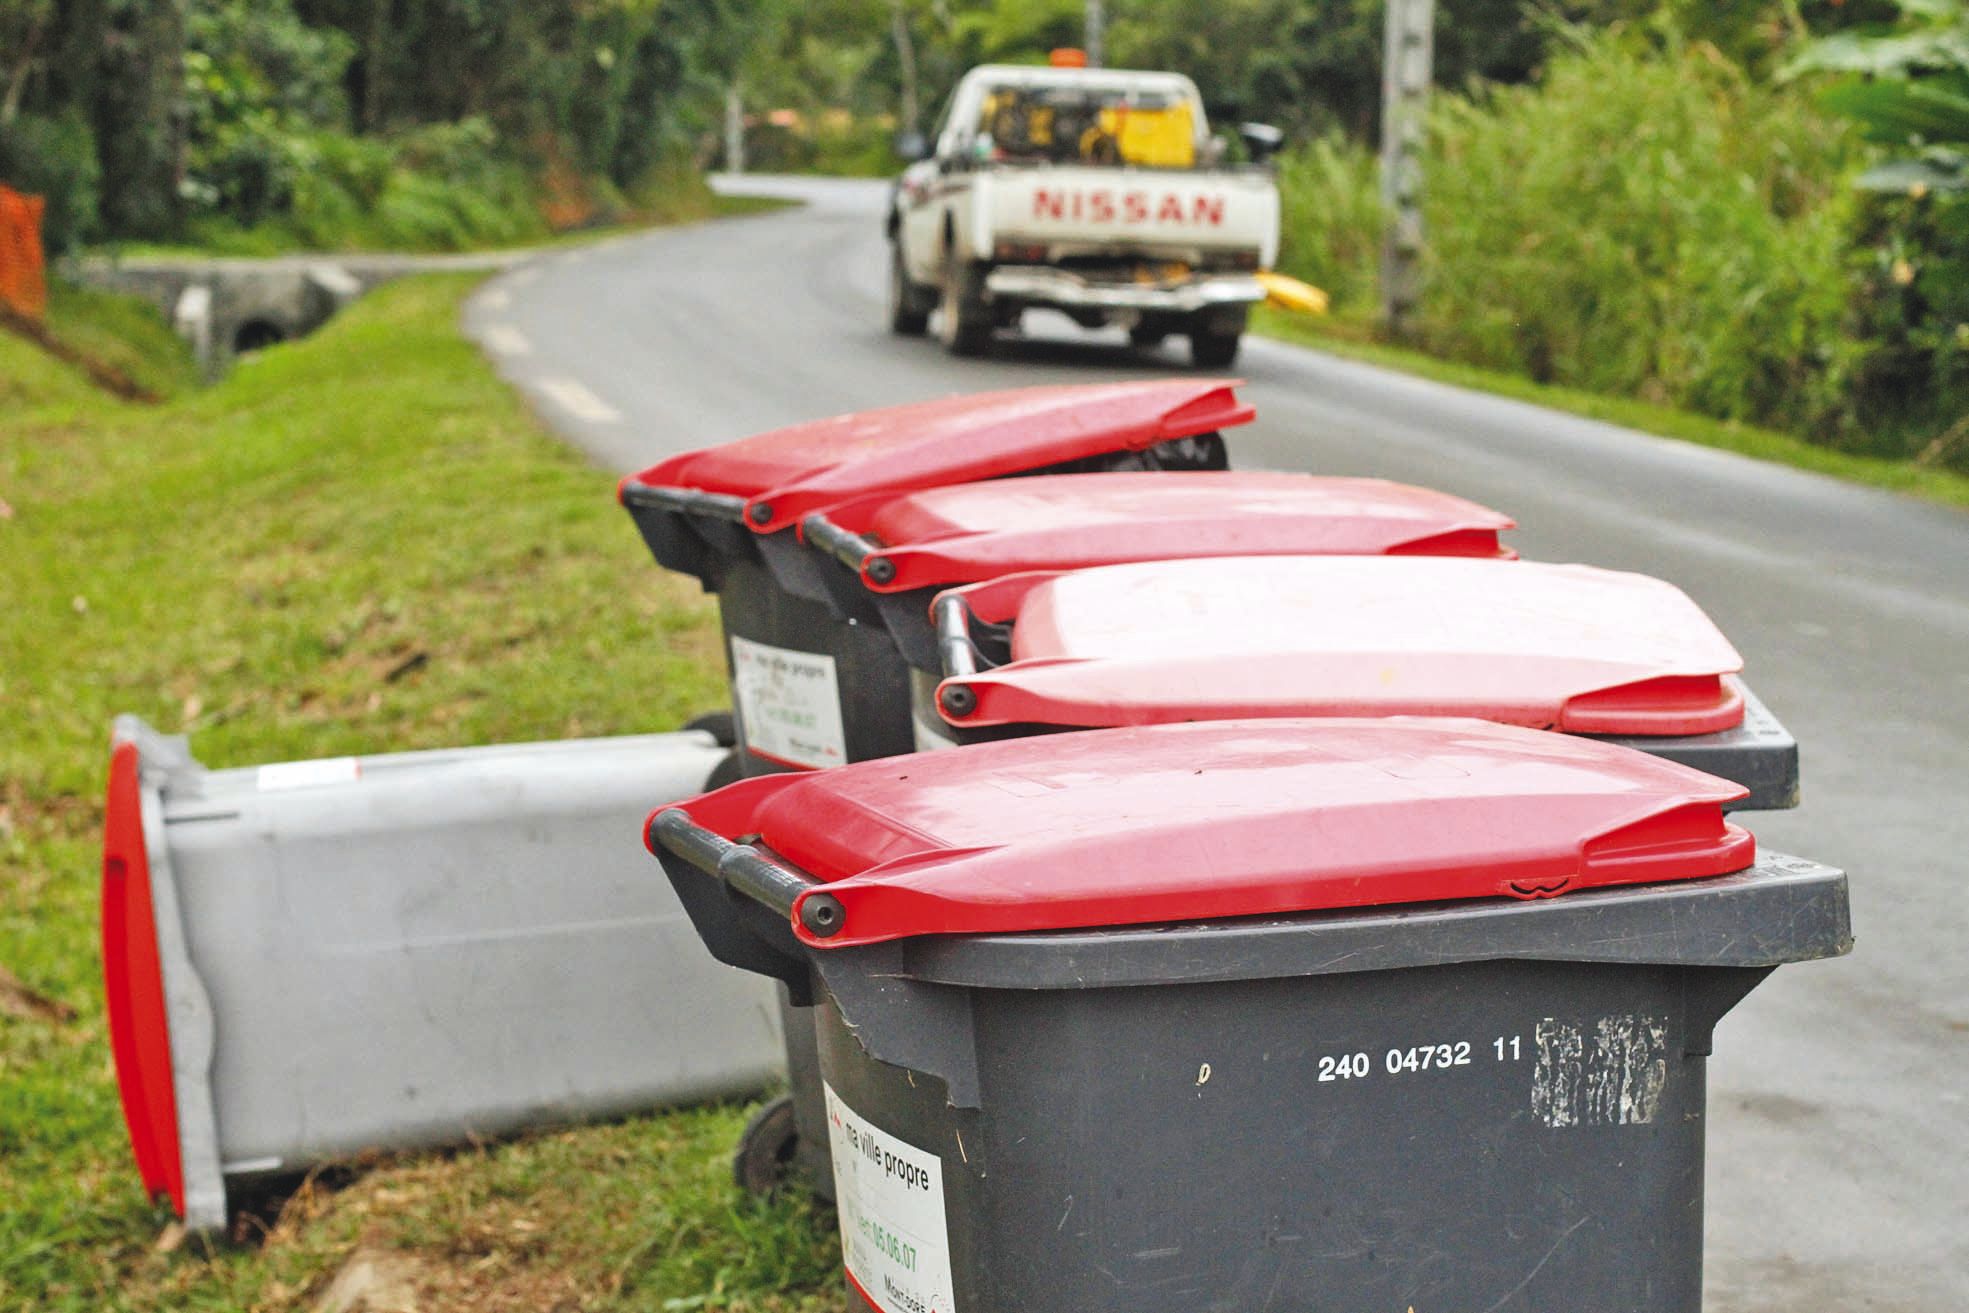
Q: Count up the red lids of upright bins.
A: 4